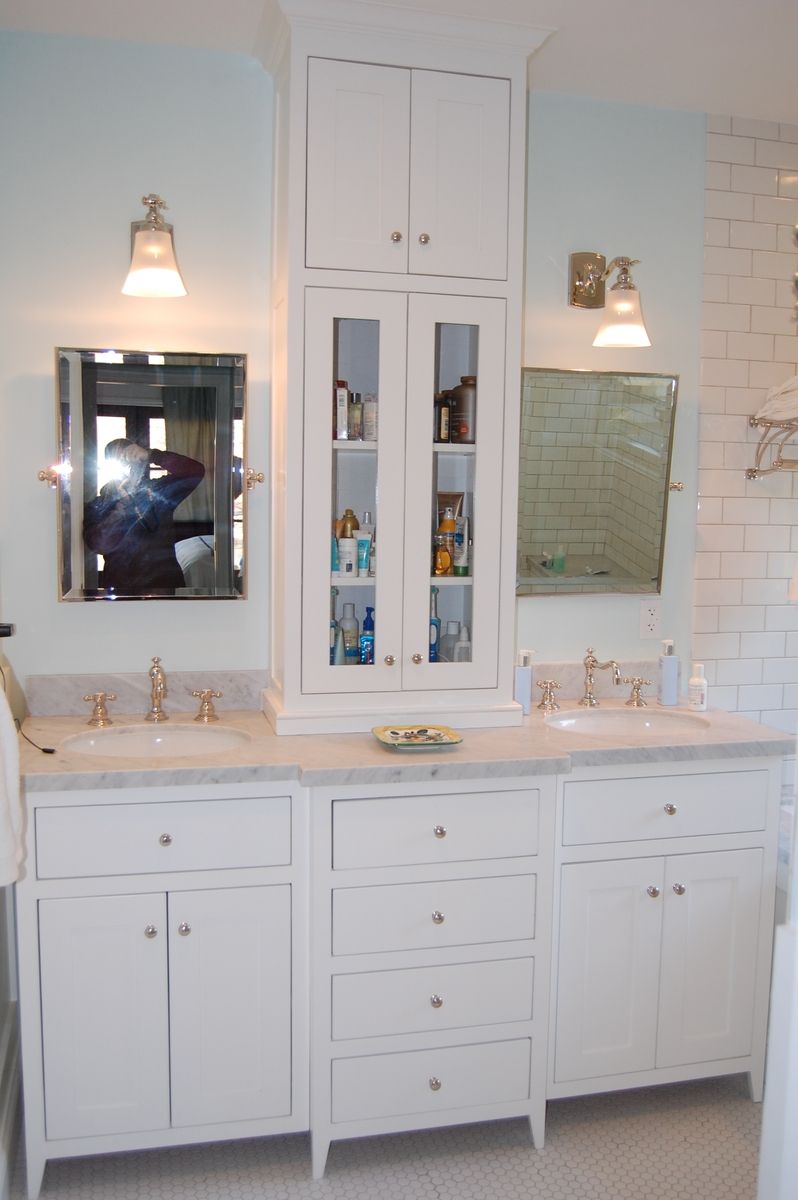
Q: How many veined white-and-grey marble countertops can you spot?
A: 1